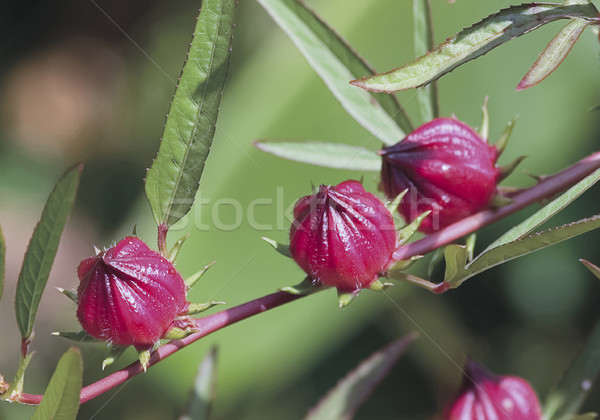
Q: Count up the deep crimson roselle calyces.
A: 4